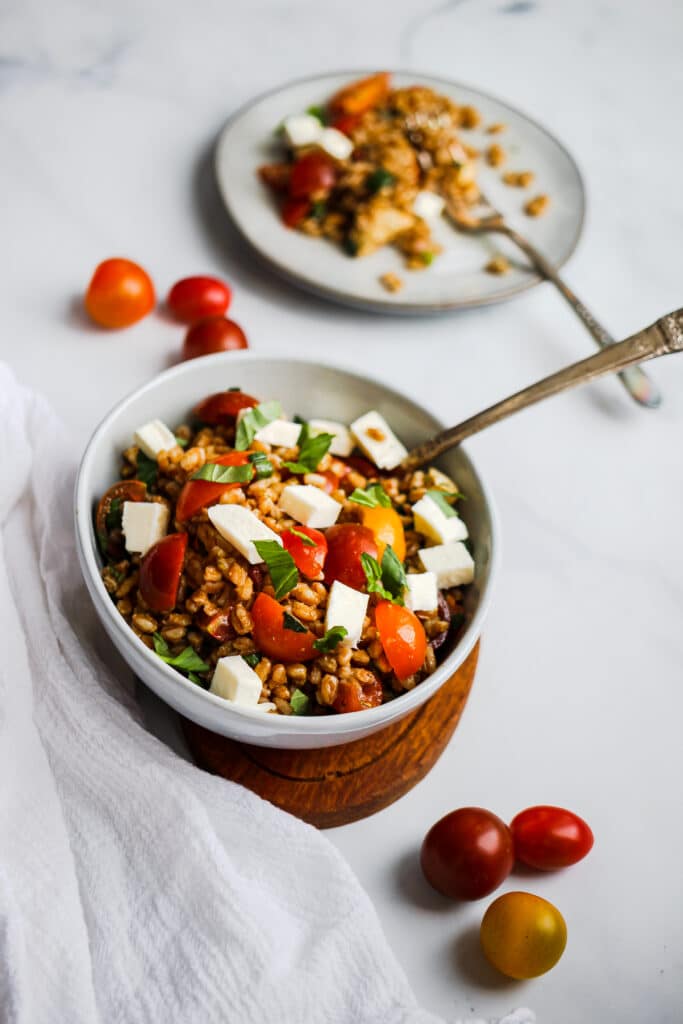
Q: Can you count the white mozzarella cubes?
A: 15